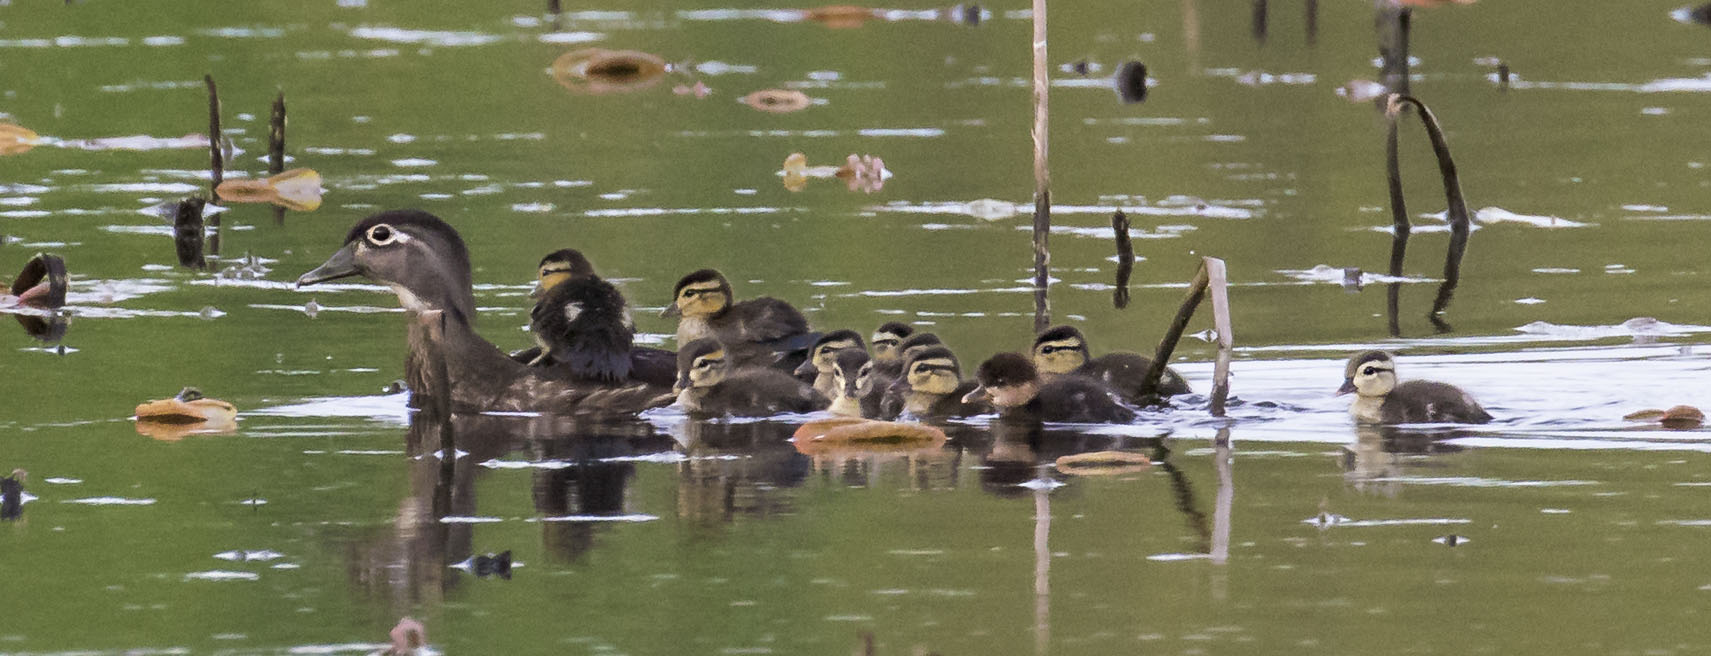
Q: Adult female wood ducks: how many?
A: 1